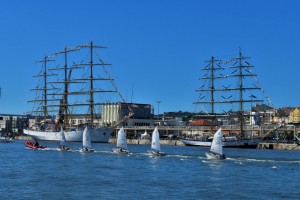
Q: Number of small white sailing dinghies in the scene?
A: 5